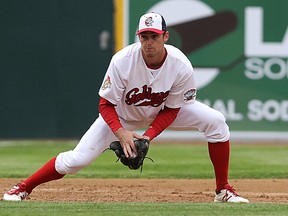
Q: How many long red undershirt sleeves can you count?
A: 2